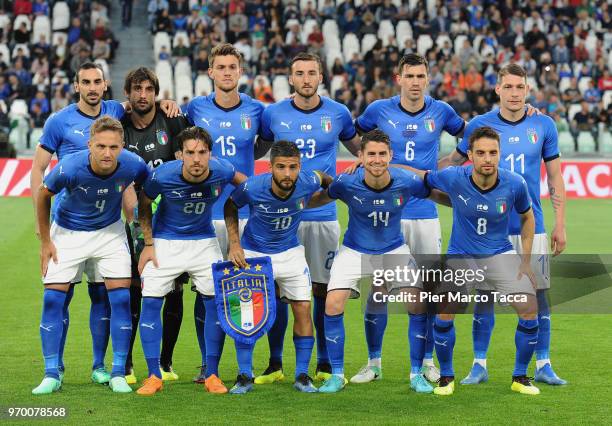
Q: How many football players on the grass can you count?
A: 11